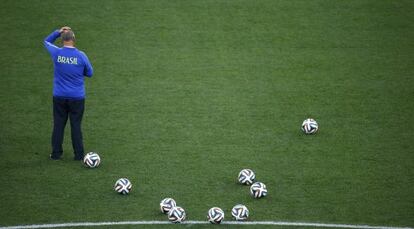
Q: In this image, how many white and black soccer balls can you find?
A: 9